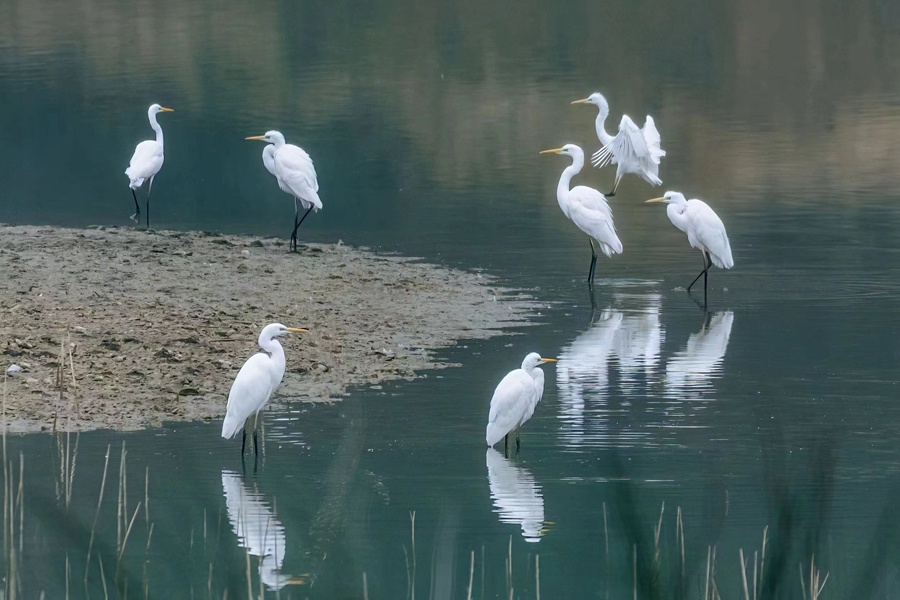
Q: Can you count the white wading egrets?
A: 7